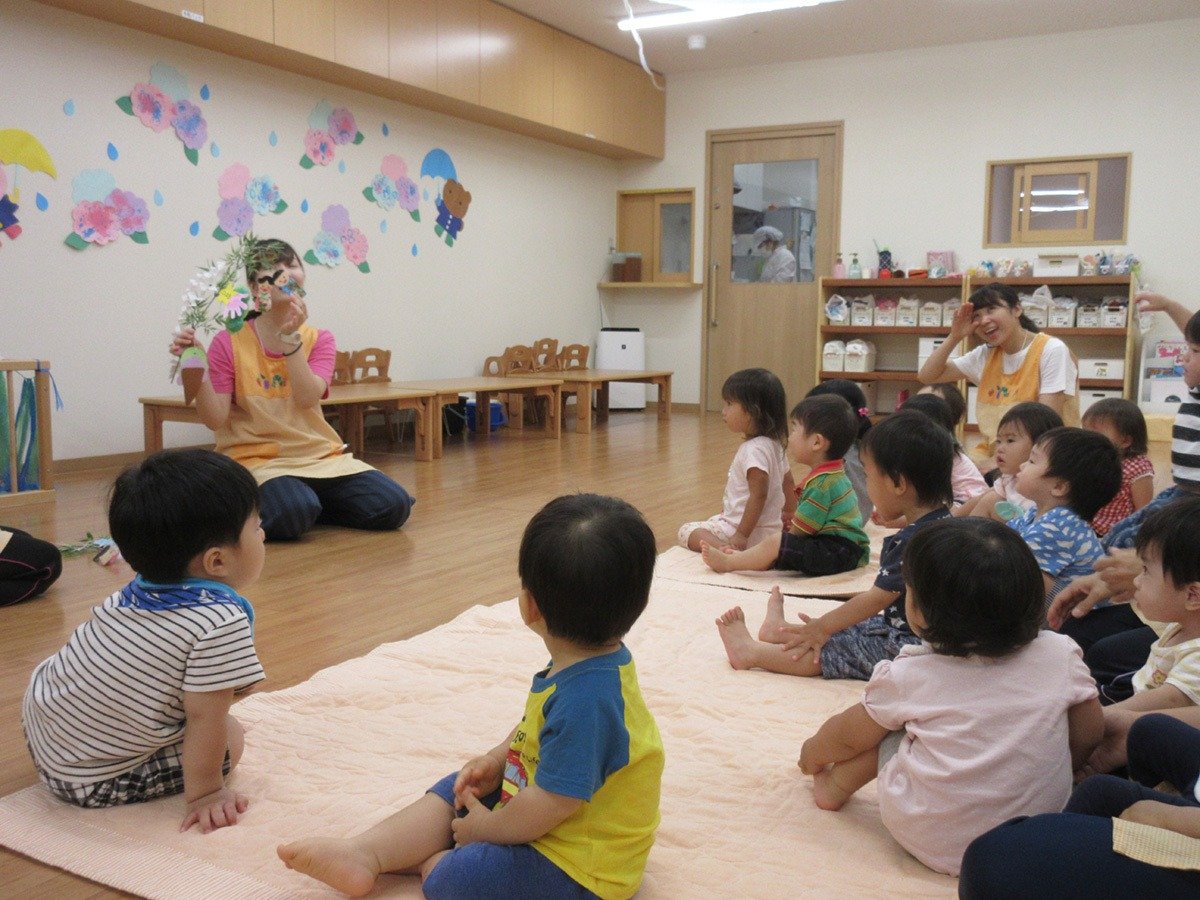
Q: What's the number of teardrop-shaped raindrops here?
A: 14